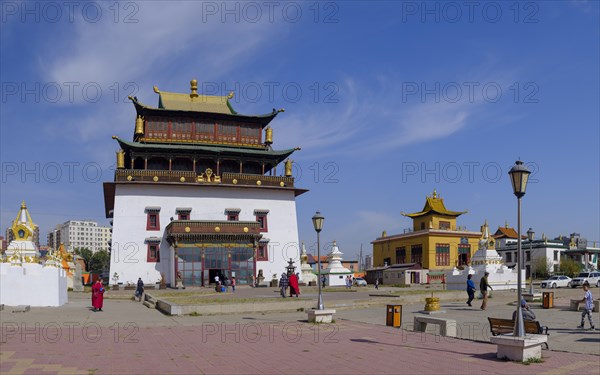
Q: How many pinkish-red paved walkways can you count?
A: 1